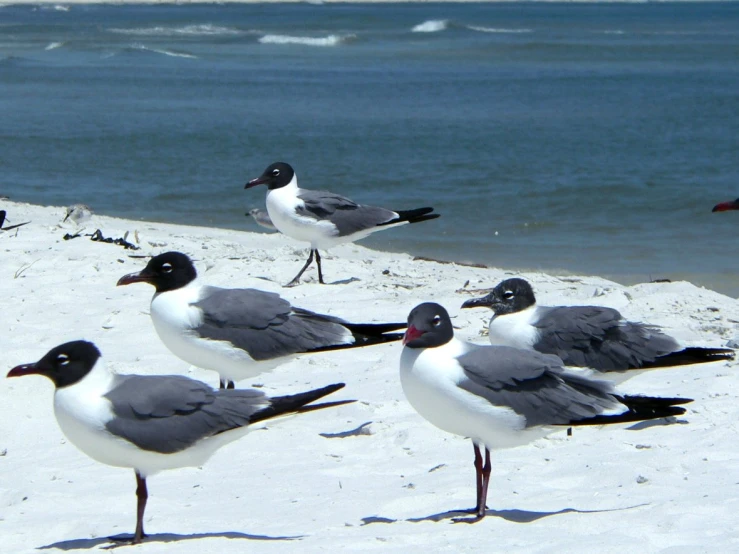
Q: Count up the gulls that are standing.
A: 5